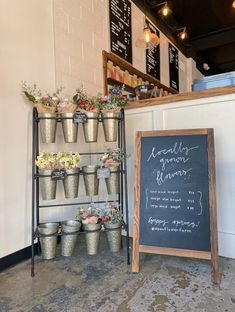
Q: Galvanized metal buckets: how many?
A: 12